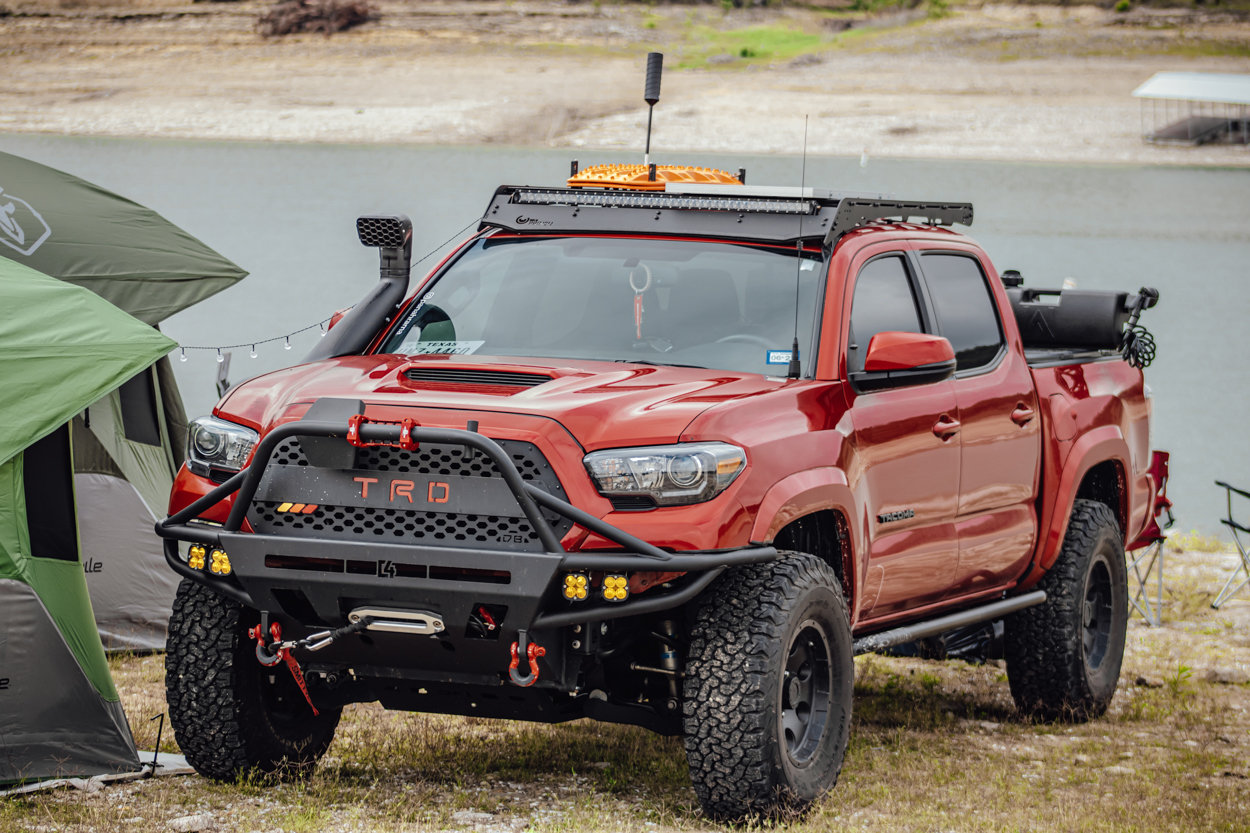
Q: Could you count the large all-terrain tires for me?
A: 3